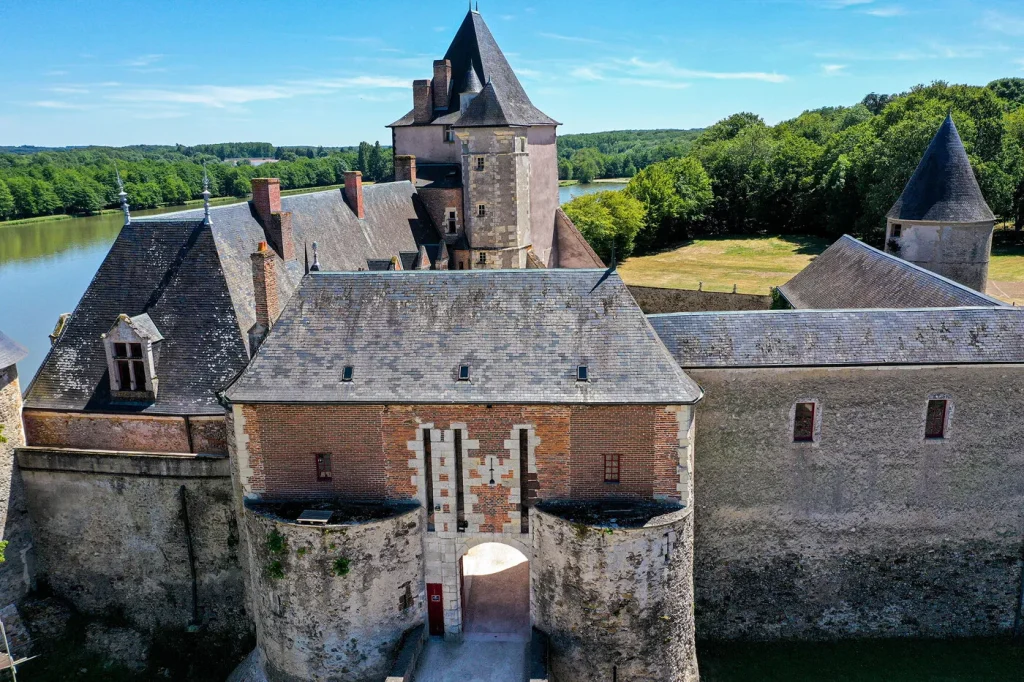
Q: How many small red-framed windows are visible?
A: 4